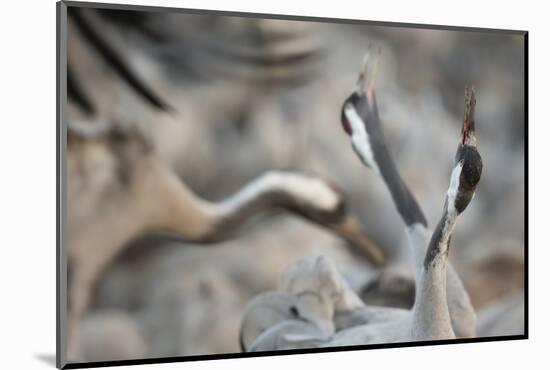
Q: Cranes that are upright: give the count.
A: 2